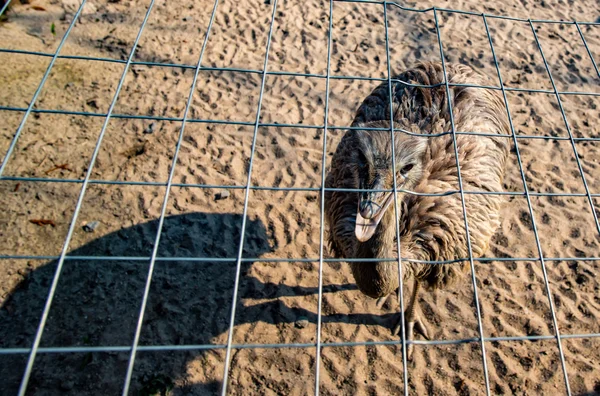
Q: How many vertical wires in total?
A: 11